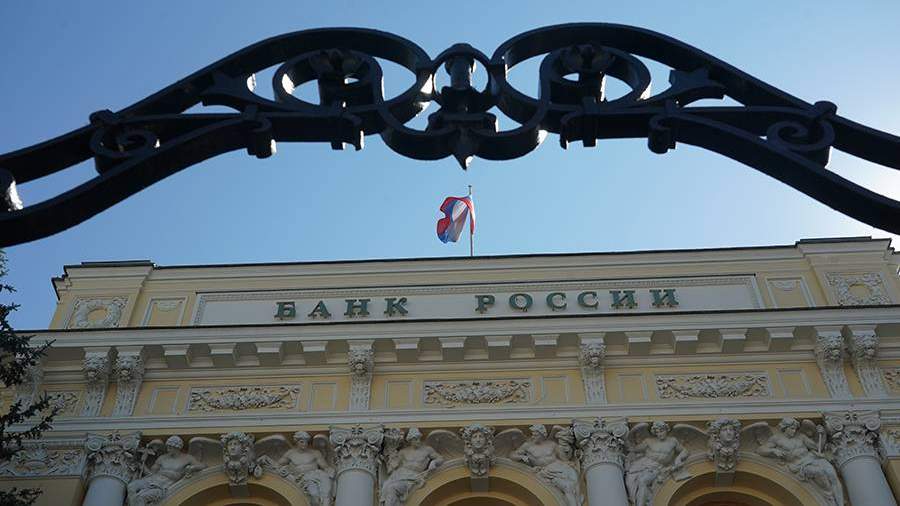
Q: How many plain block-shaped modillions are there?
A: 12